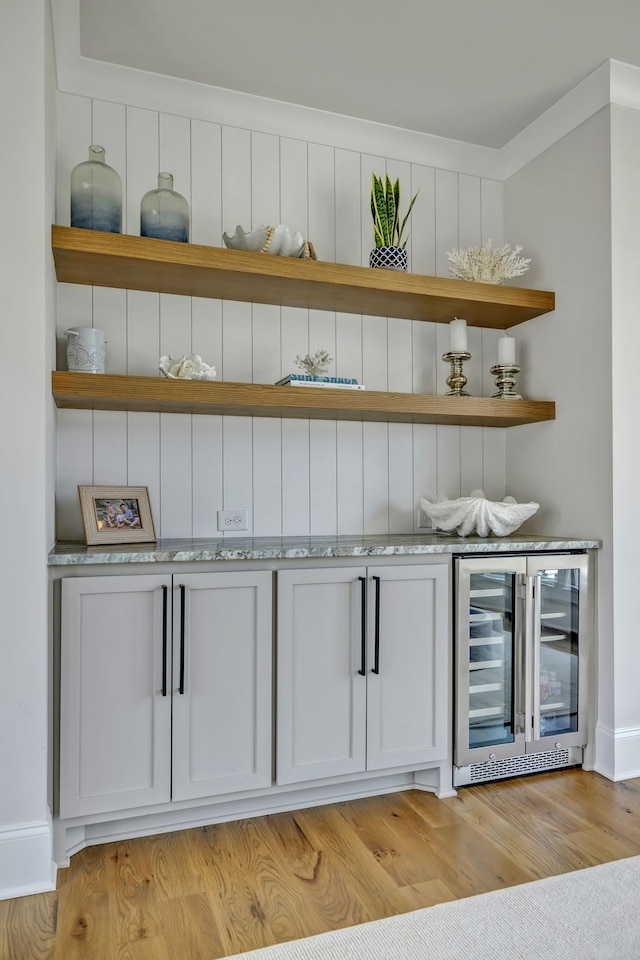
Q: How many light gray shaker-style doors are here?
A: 4